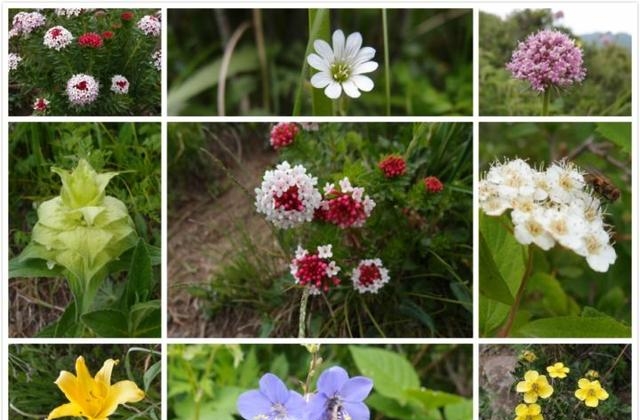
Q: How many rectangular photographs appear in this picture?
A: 9